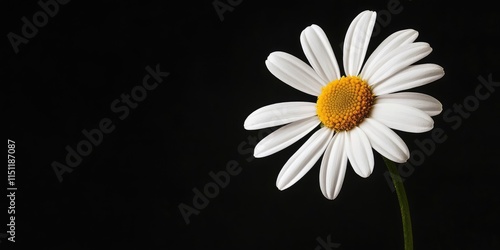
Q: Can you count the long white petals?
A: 14